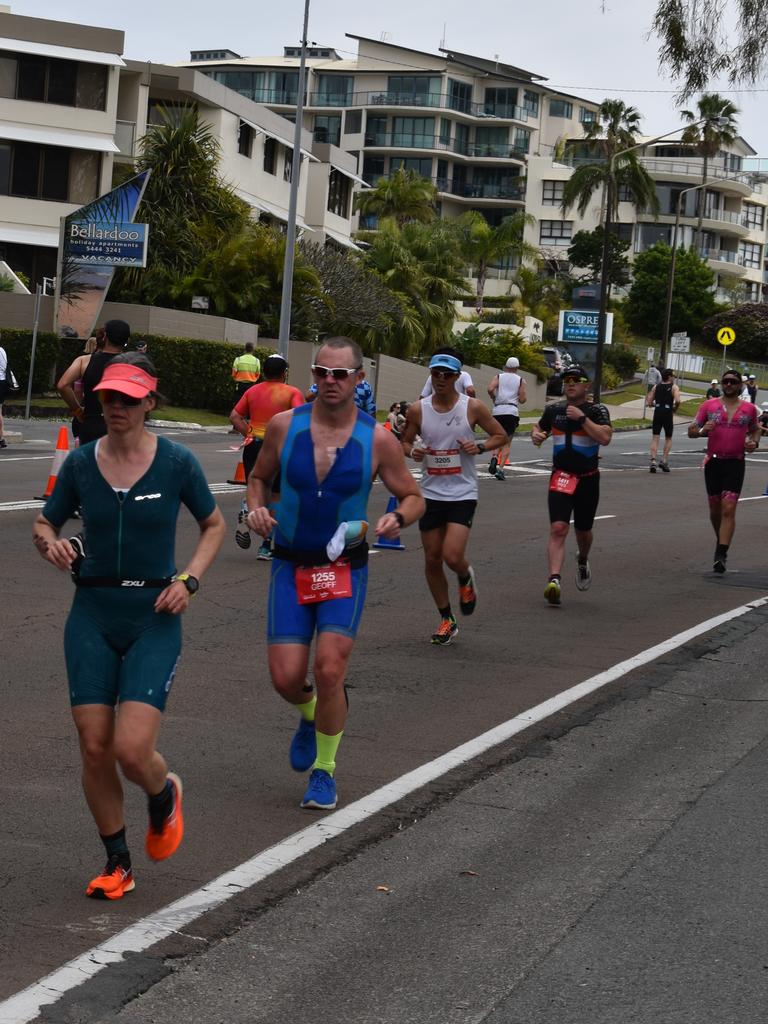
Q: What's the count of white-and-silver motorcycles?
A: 0